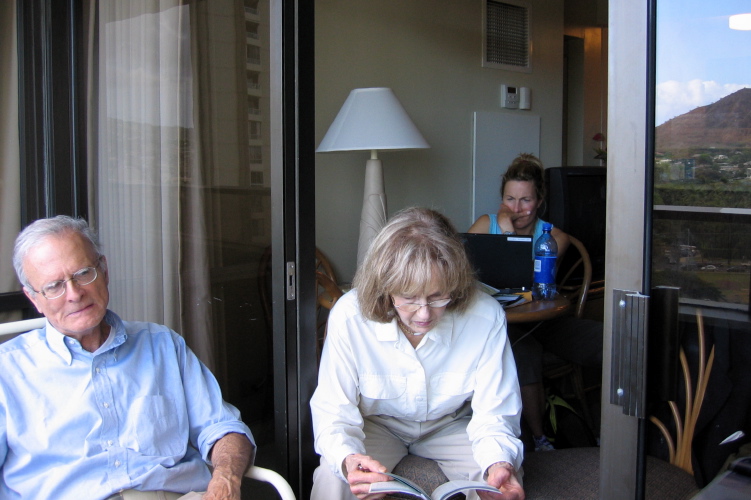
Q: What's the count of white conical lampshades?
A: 1